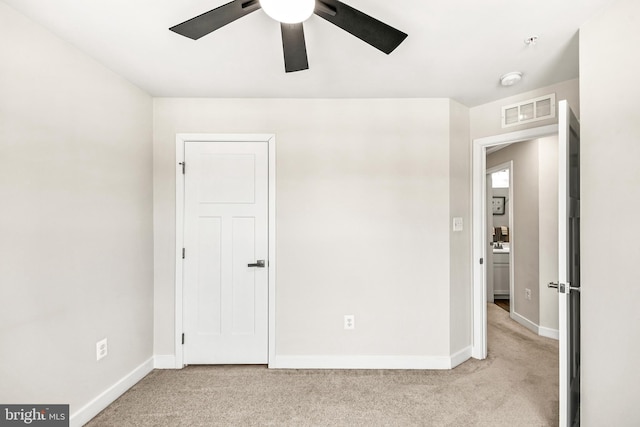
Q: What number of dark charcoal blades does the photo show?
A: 3